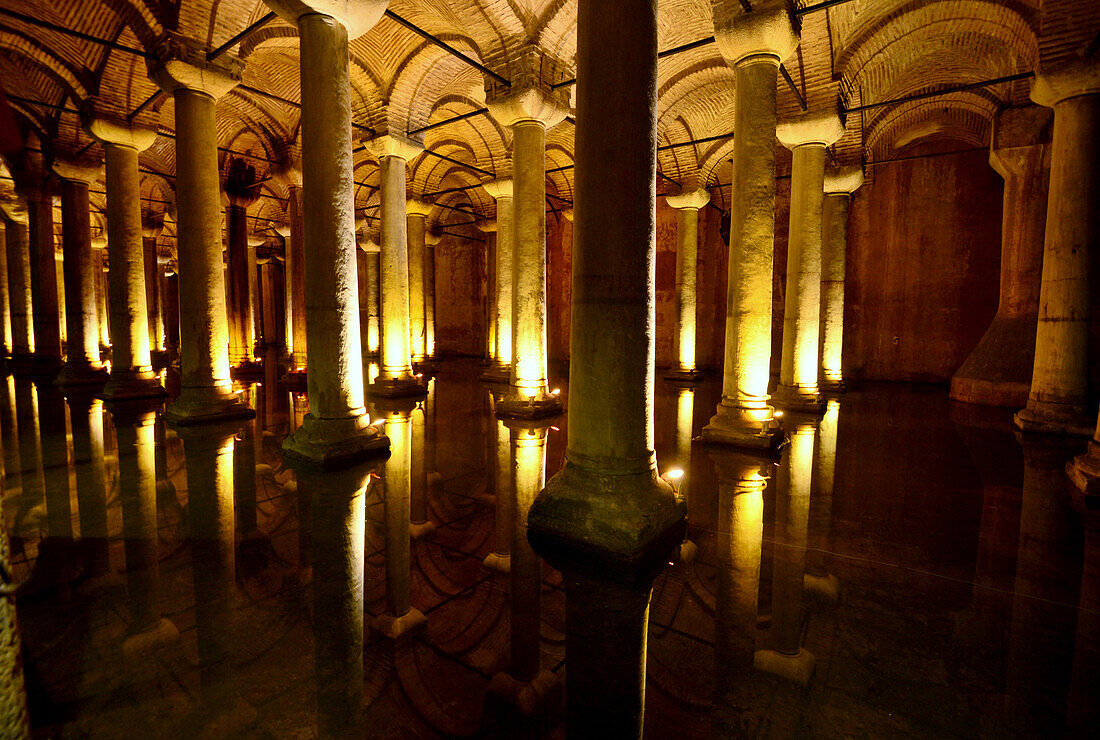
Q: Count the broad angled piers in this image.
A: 1